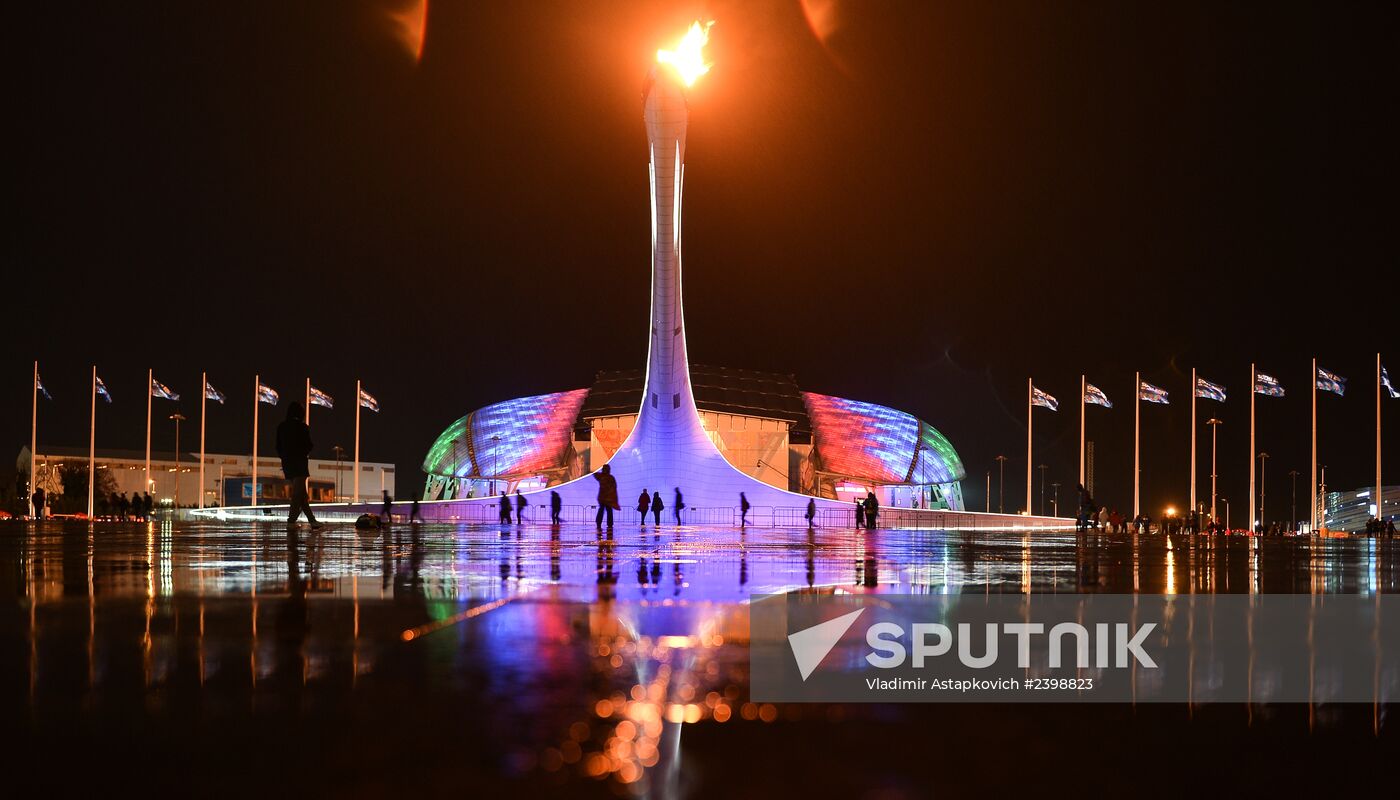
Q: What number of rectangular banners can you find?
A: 14